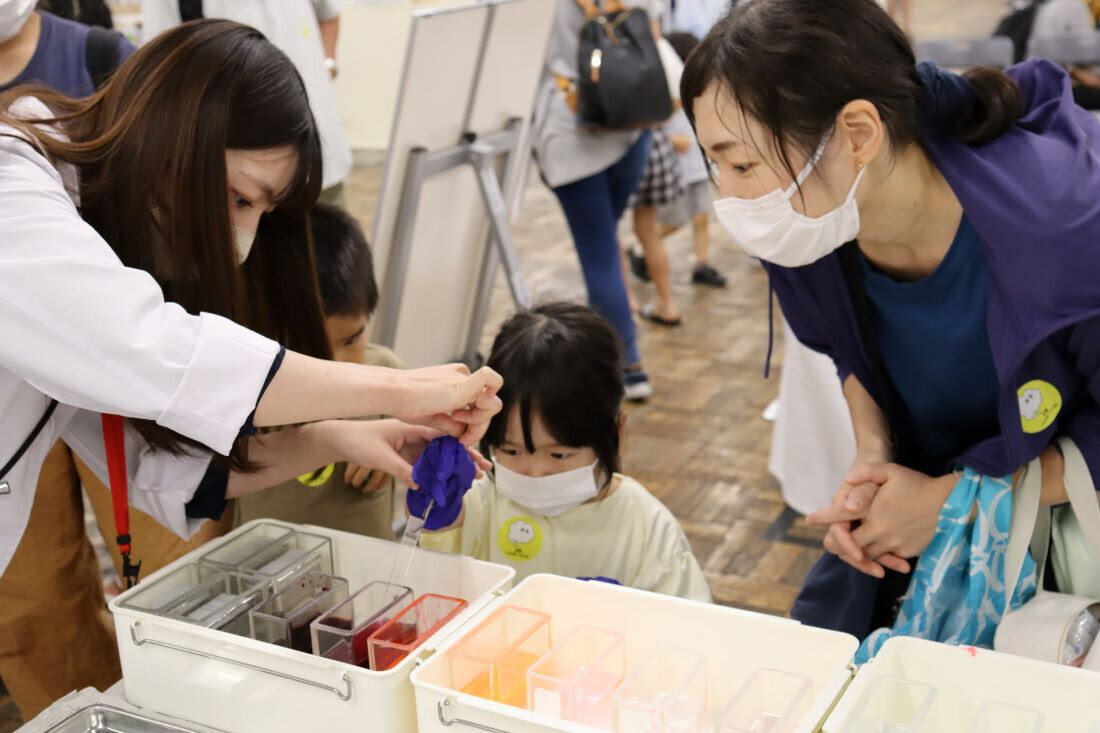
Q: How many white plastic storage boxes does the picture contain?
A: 3